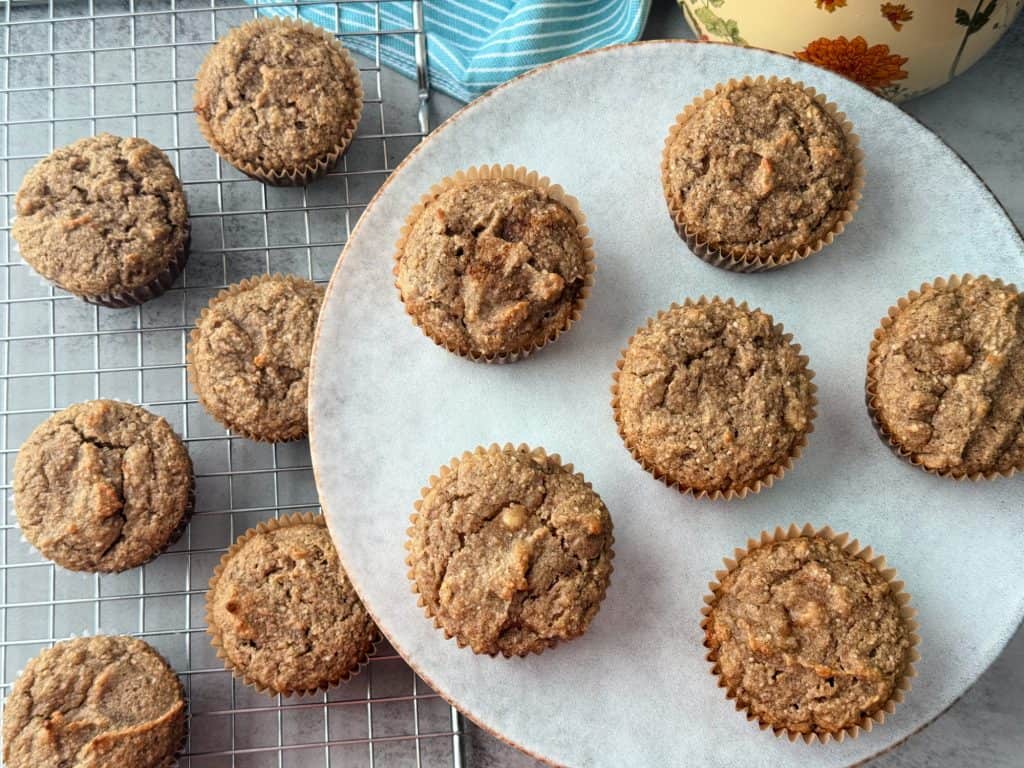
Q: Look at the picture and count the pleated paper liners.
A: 12